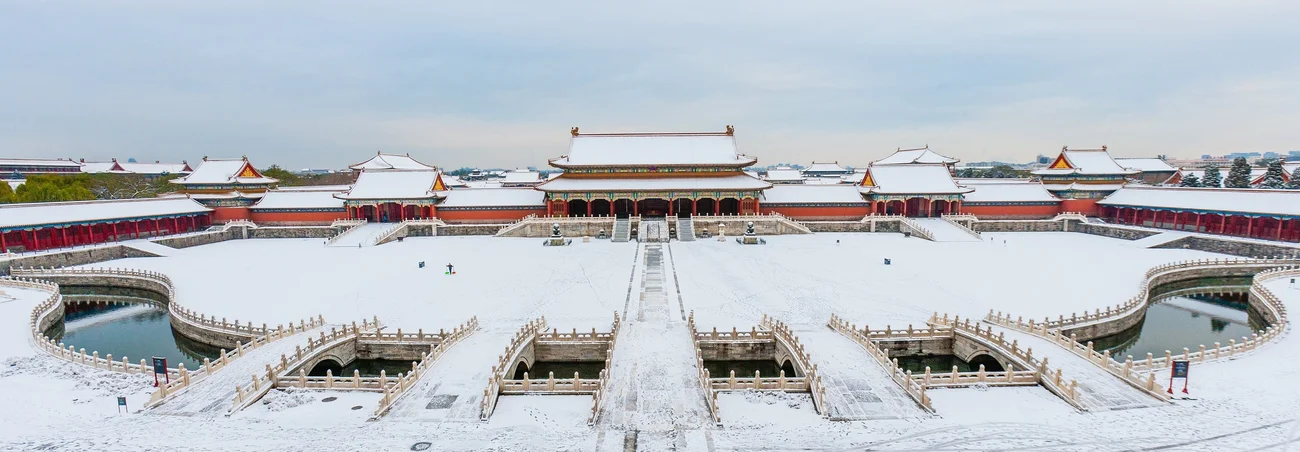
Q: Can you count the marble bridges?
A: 5